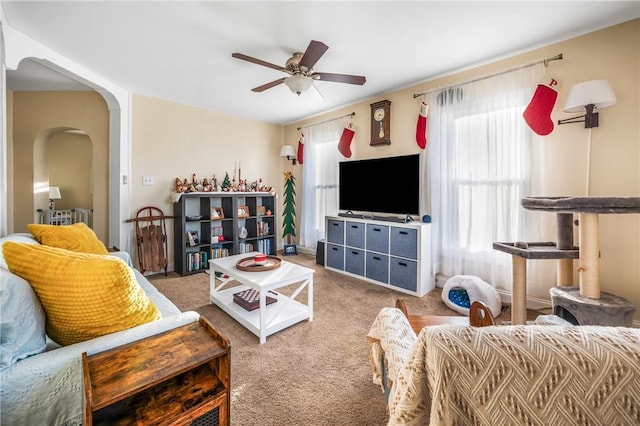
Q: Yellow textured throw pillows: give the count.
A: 2